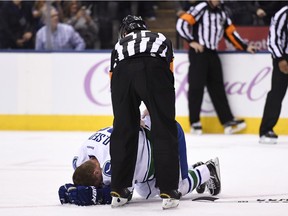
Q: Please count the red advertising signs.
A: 1